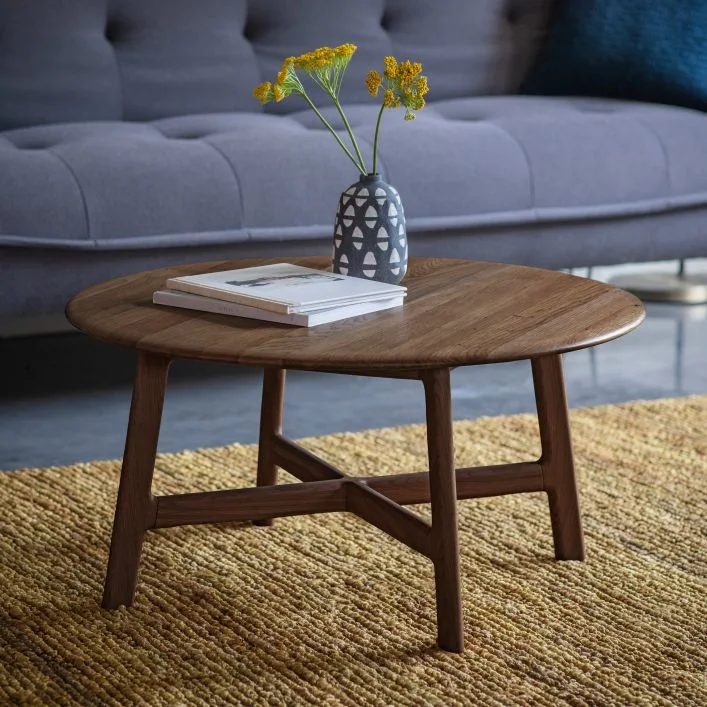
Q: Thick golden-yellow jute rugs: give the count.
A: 1